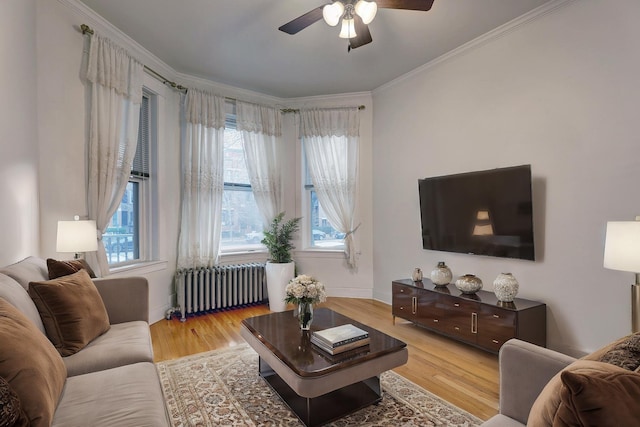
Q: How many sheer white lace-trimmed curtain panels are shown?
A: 4